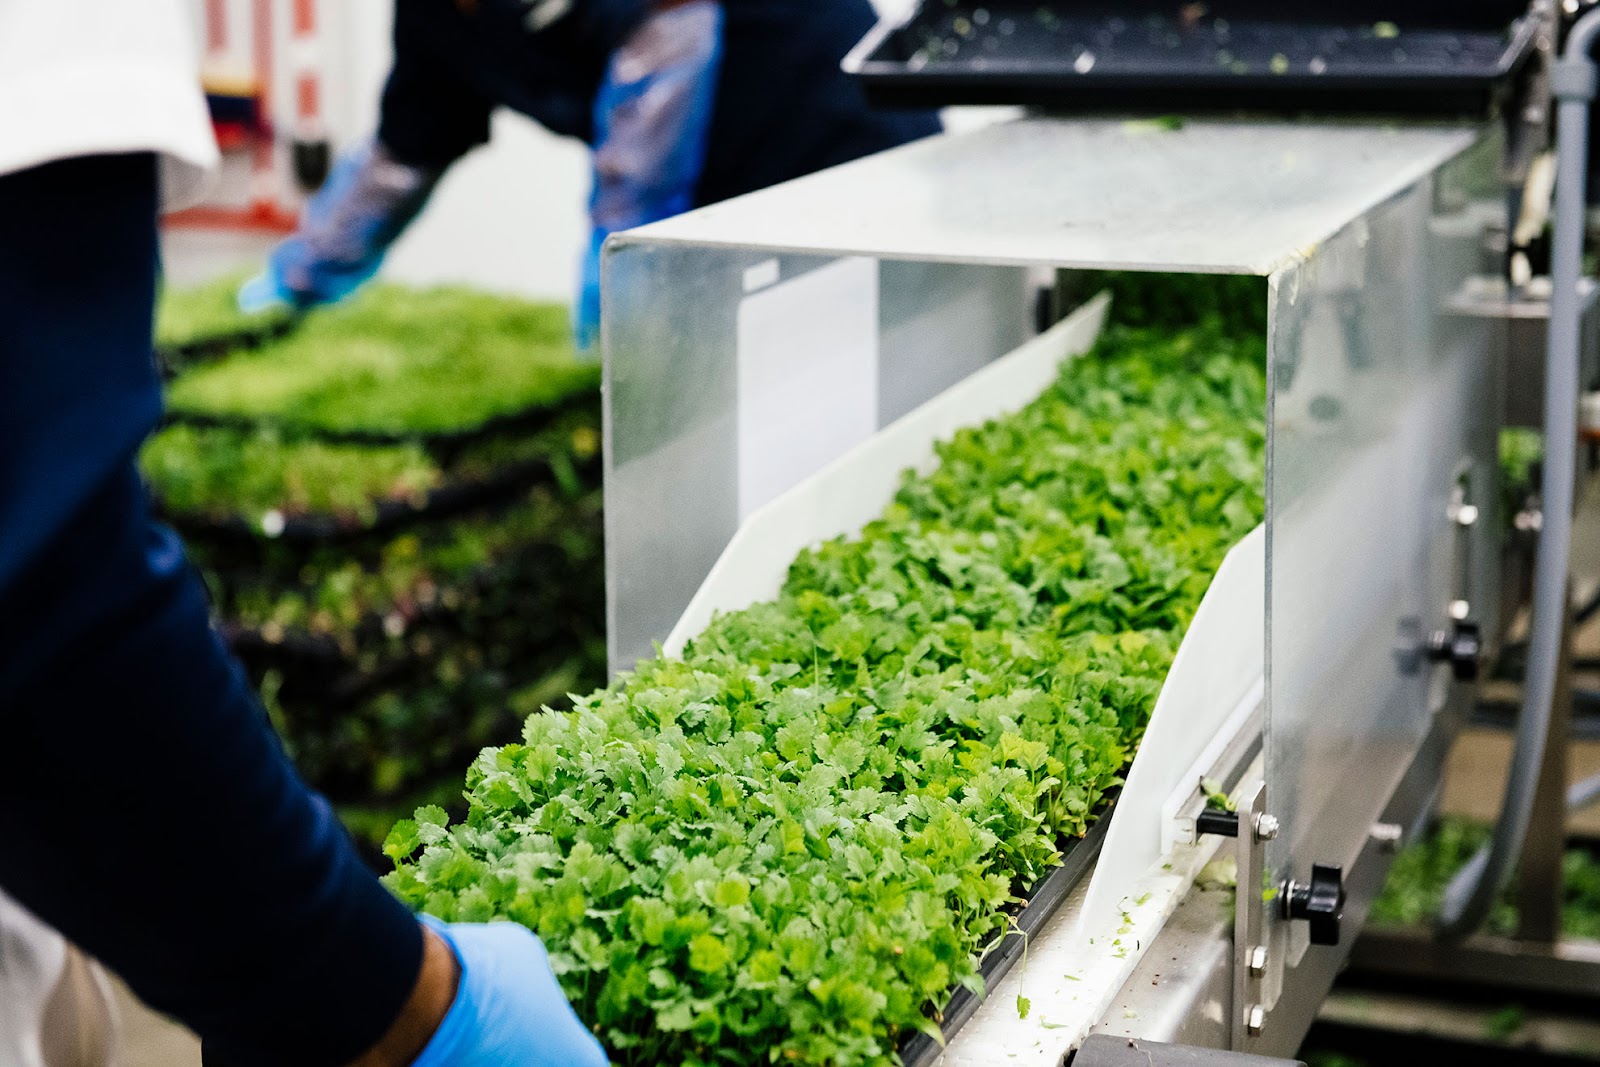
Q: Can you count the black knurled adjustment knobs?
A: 2